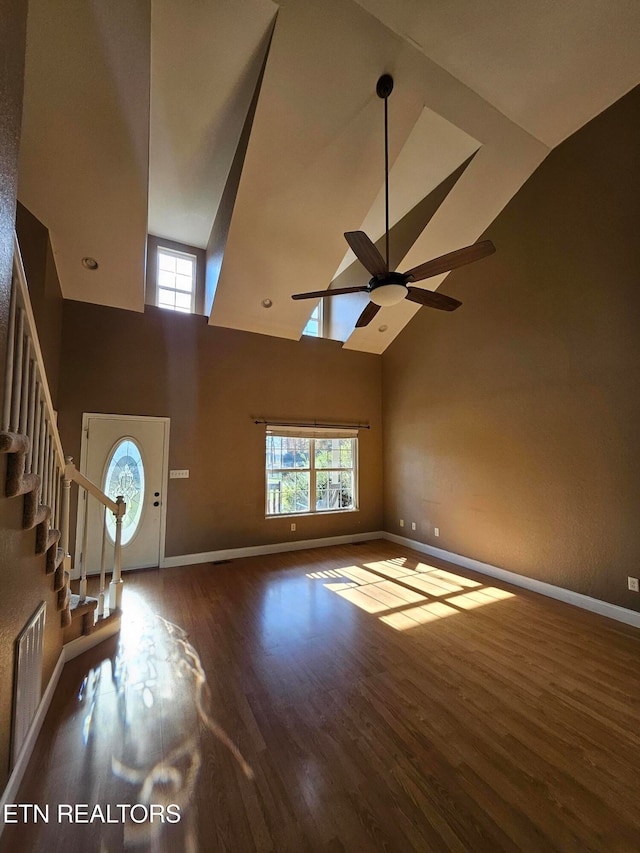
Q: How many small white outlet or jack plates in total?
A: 5